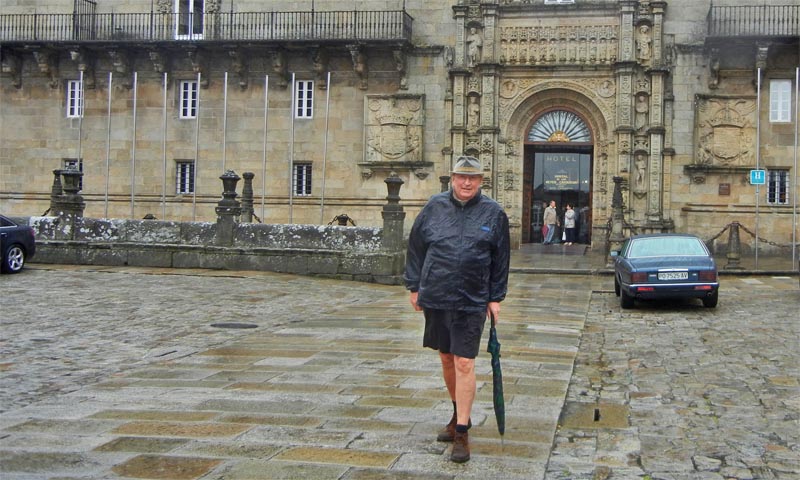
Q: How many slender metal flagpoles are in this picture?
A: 11